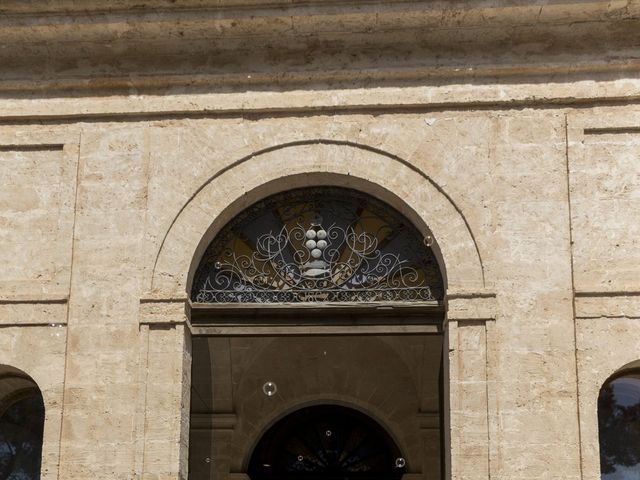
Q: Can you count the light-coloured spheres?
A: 5